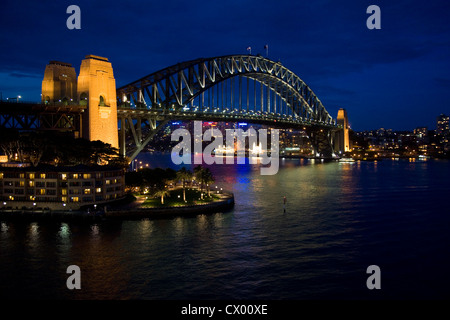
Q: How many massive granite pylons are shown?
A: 3